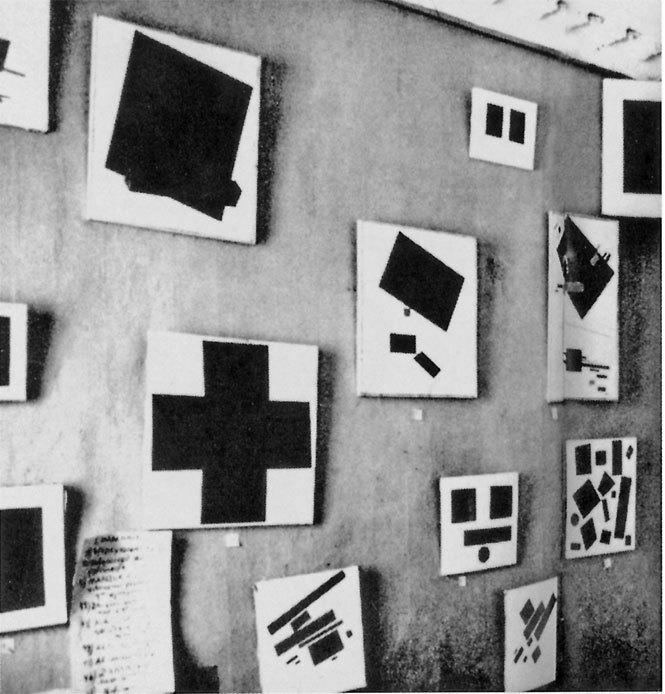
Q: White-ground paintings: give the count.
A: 13